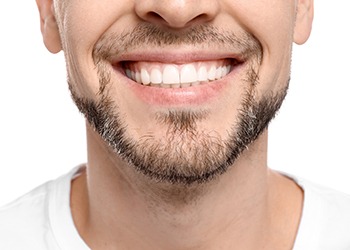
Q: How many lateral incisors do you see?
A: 2